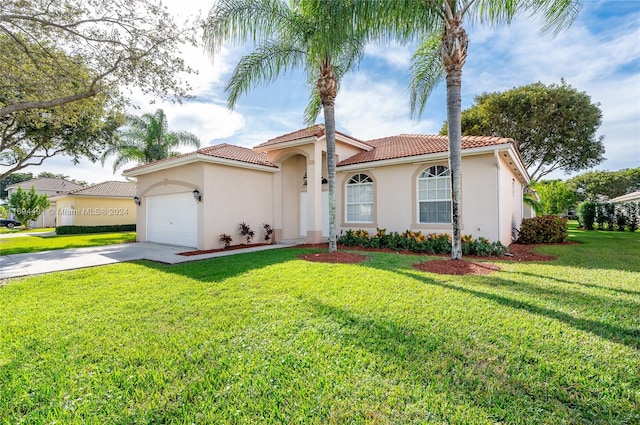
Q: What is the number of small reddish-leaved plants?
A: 3